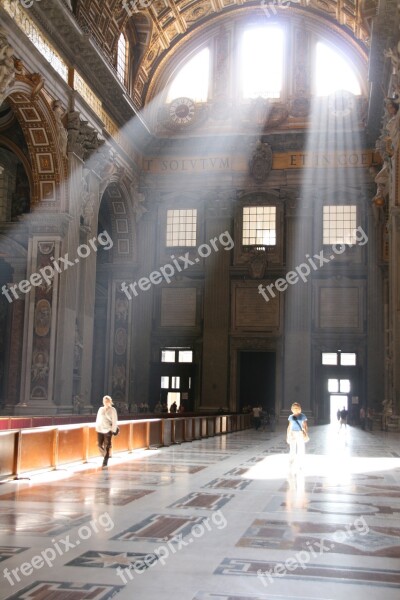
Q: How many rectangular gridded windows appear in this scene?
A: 3